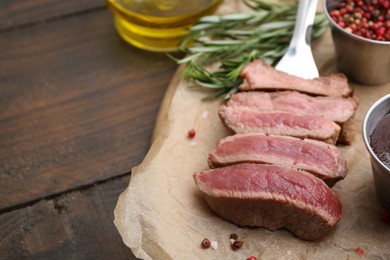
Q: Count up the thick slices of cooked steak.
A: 5